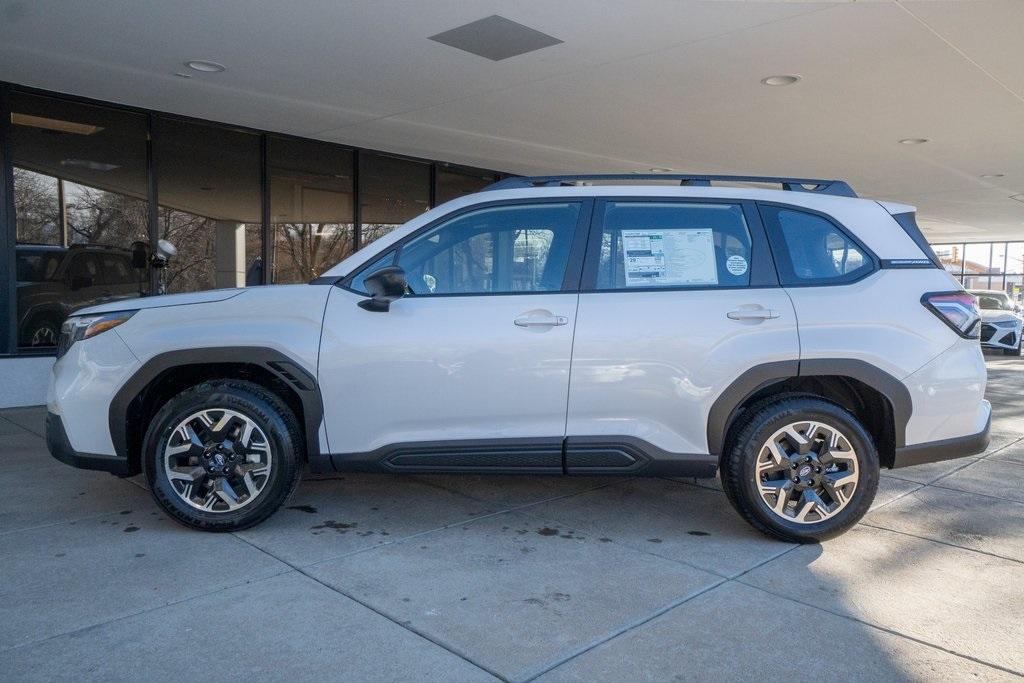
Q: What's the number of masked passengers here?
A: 0